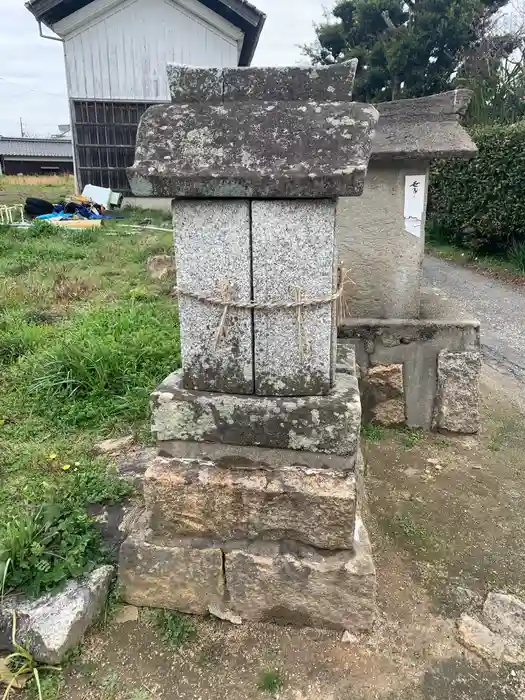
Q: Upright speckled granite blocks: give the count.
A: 2